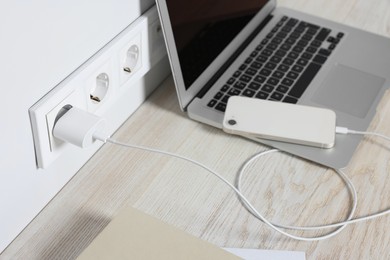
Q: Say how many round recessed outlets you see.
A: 3